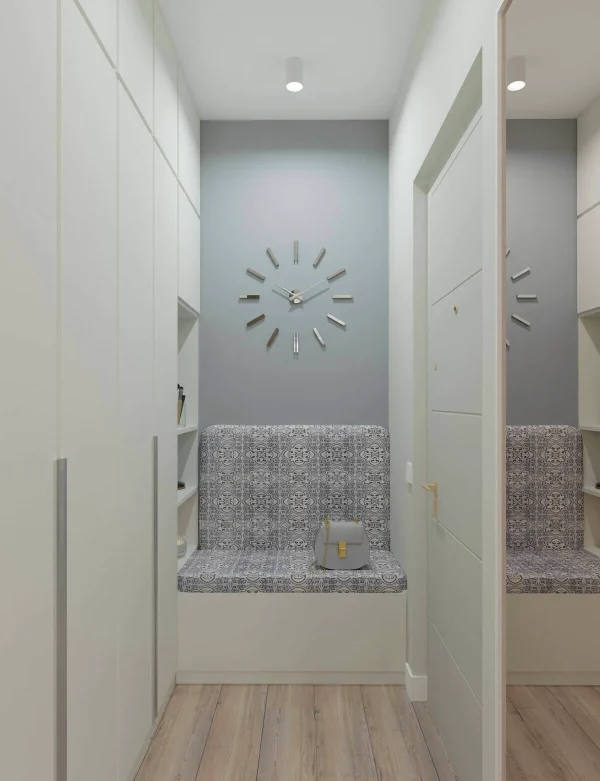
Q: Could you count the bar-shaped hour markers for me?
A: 12